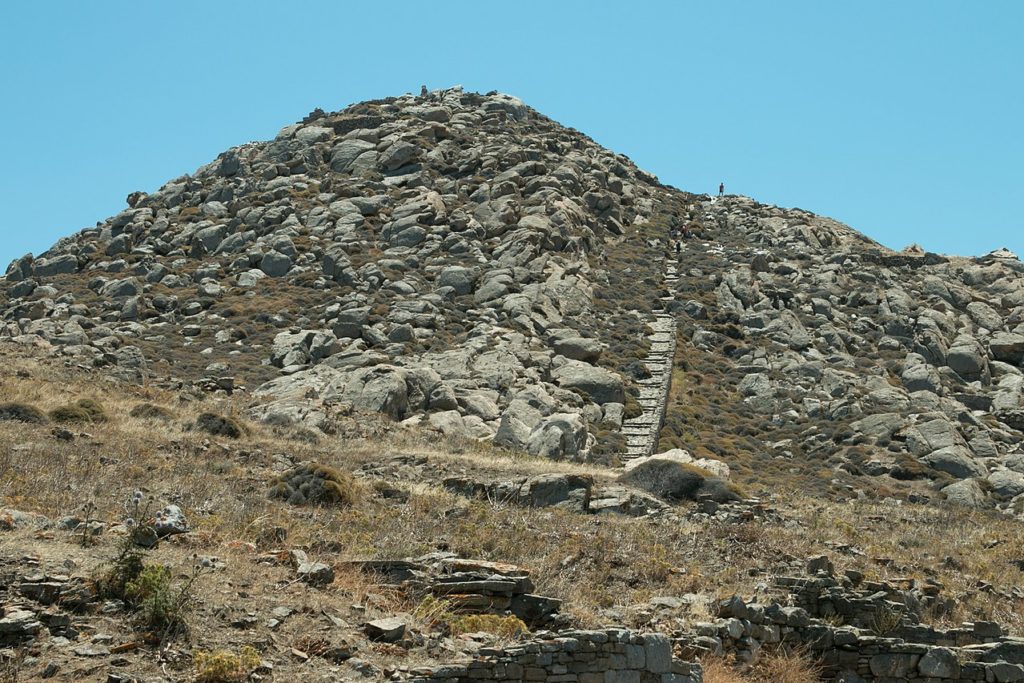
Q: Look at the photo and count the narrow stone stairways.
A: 1